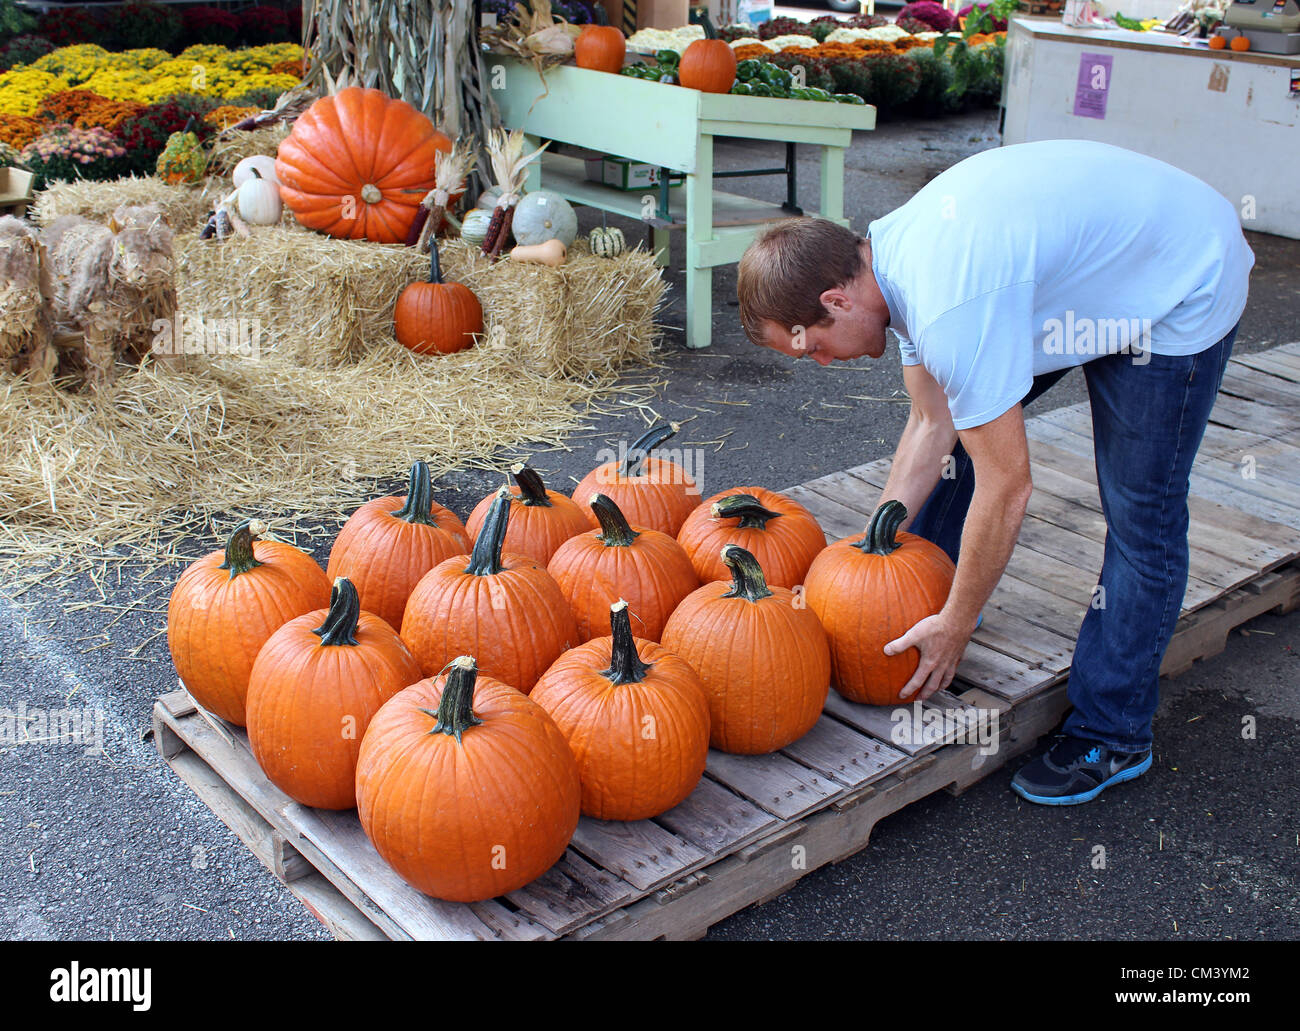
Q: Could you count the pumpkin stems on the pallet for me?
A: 12